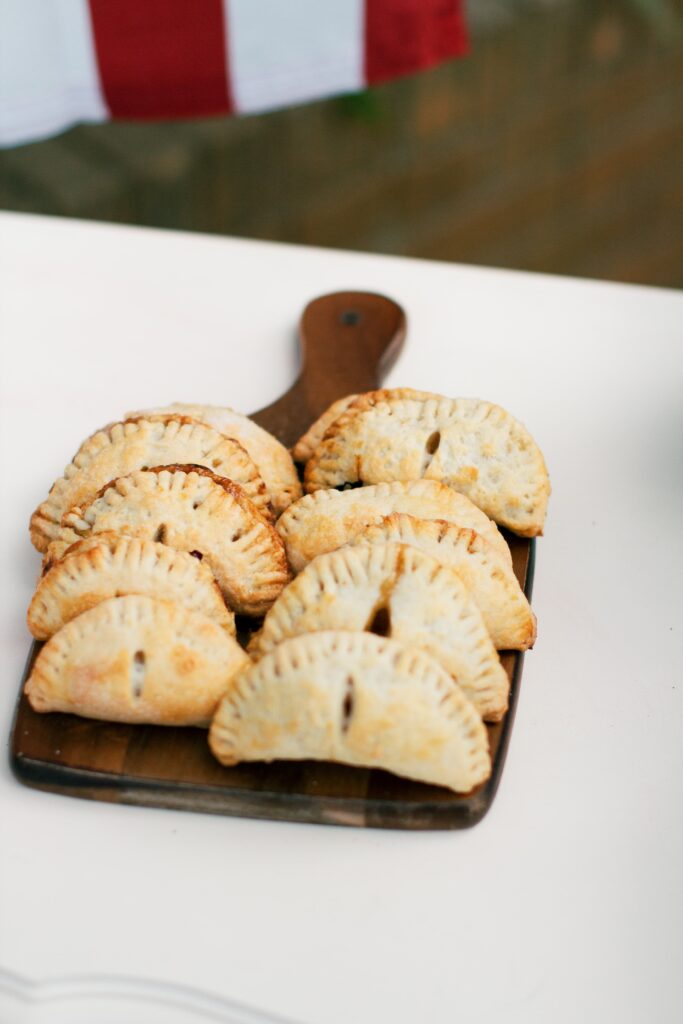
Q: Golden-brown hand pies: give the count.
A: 11